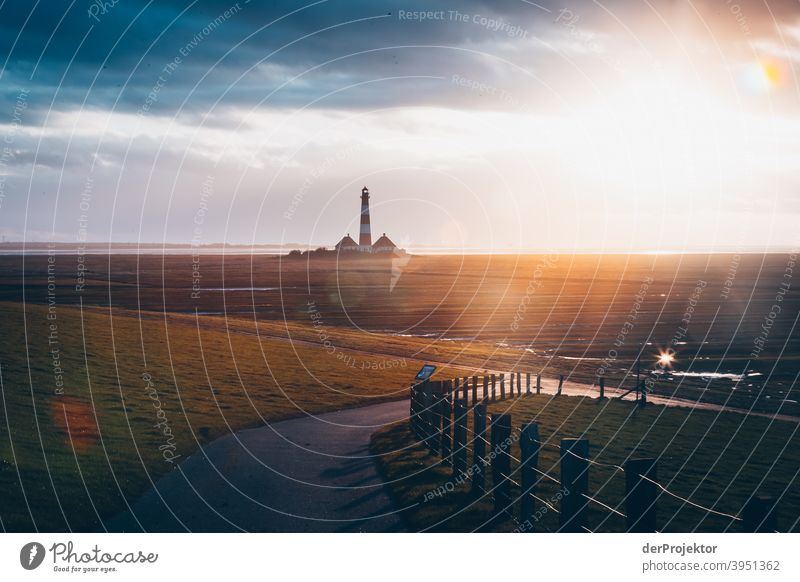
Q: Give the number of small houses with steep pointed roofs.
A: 2